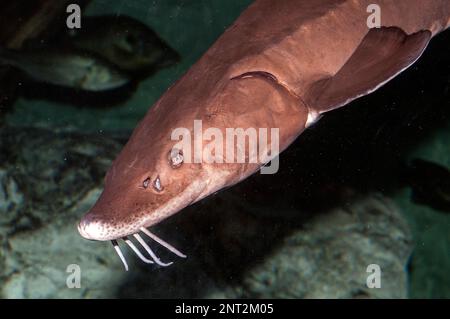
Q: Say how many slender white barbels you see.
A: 4